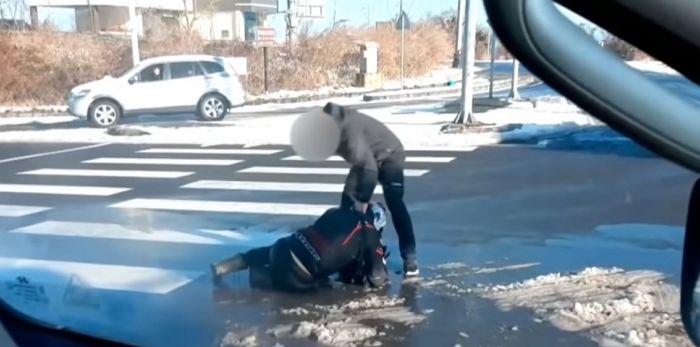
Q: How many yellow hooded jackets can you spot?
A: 0